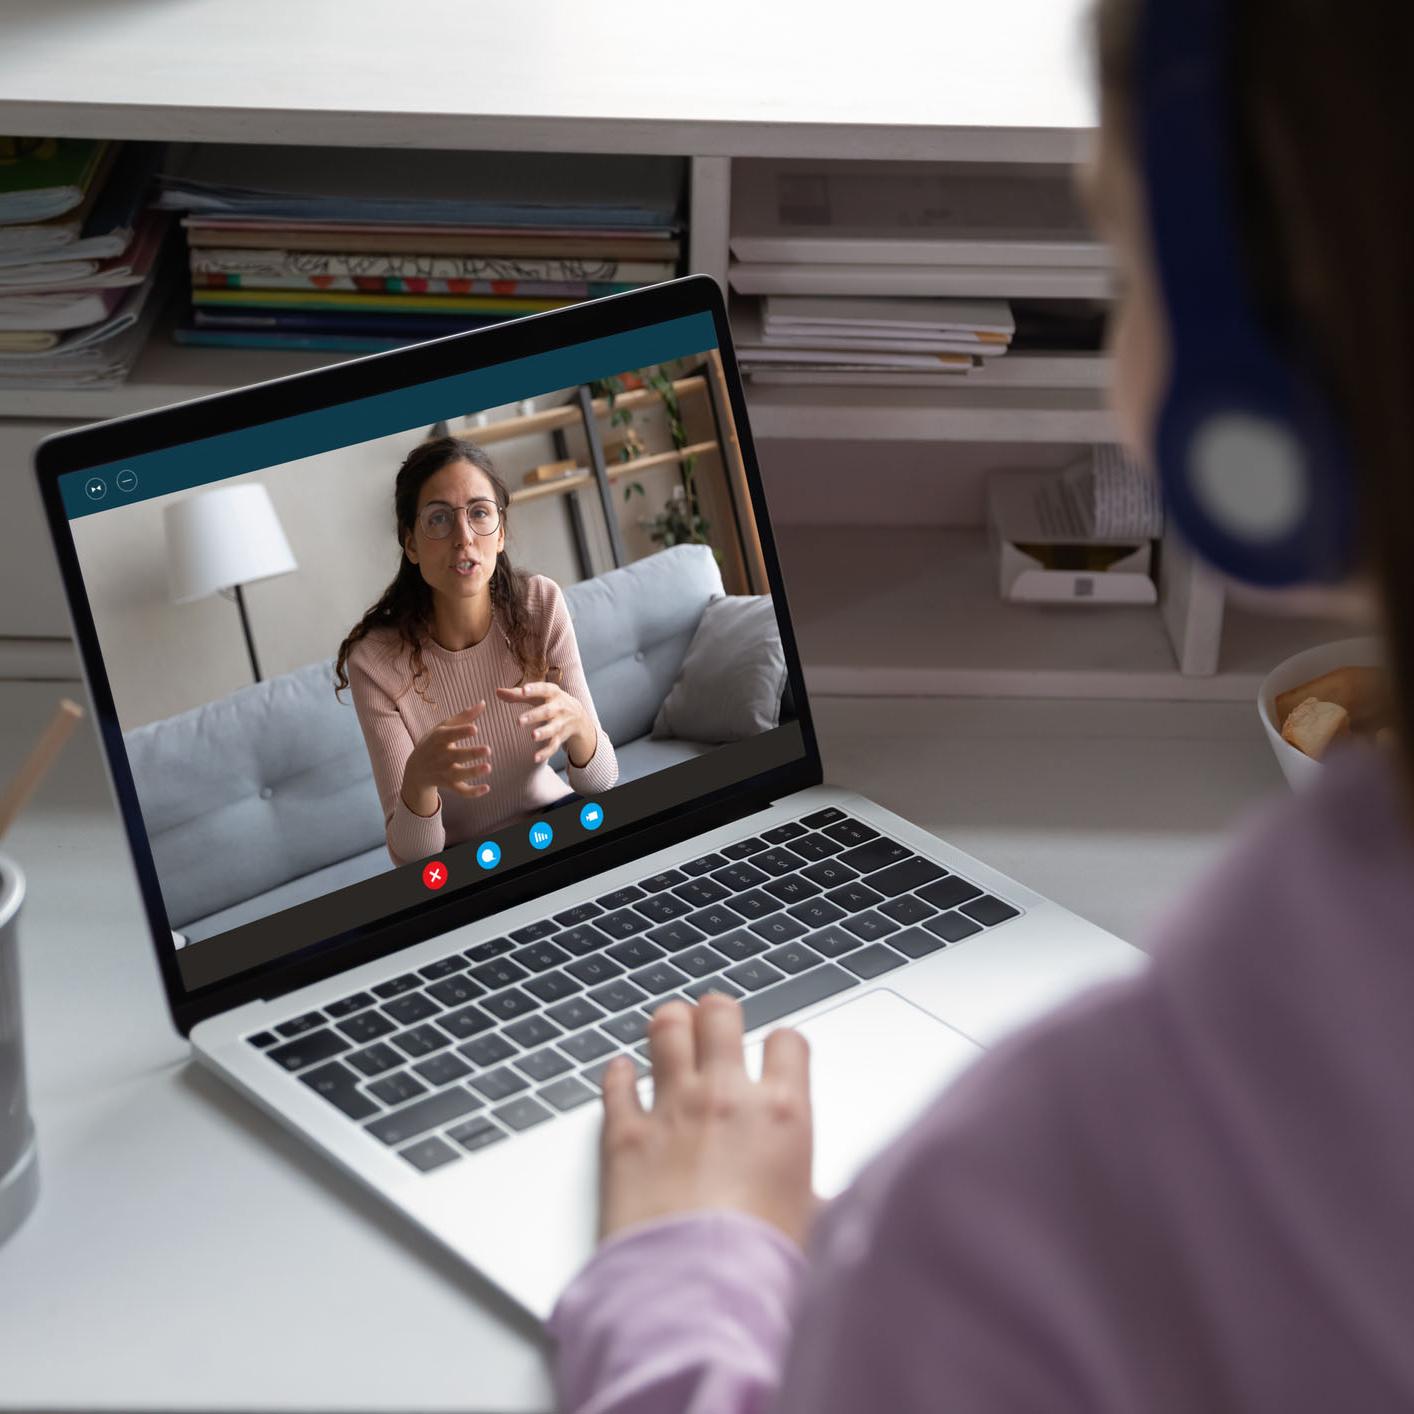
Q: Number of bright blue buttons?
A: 3